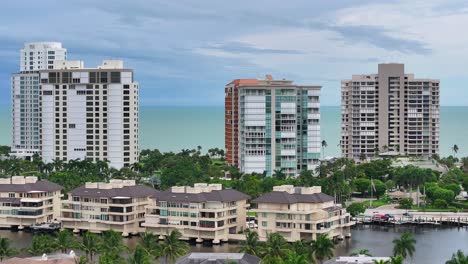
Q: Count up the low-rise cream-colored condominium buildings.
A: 4